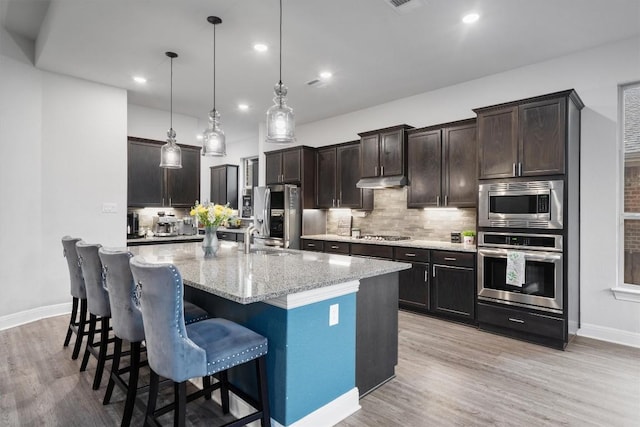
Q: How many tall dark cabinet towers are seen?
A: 1